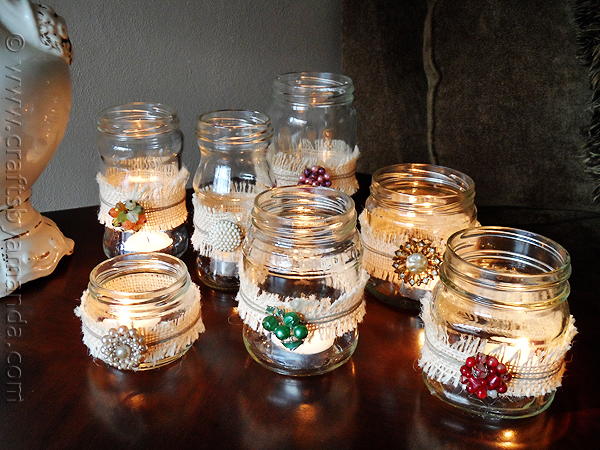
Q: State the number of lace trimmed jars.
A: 7